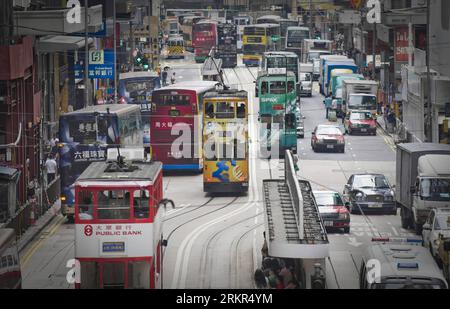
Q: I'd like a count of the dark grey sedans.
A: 1